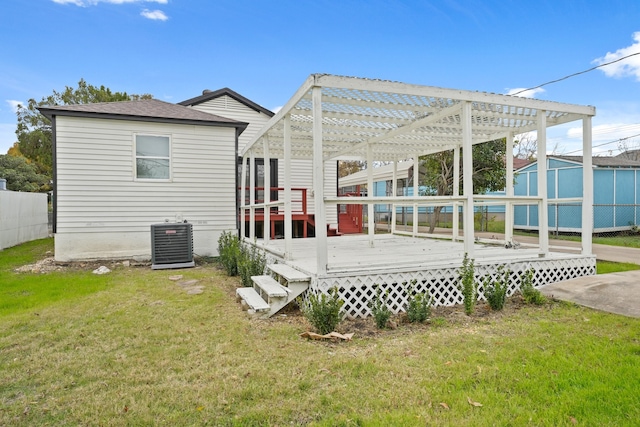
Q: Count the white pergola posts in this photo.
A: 13